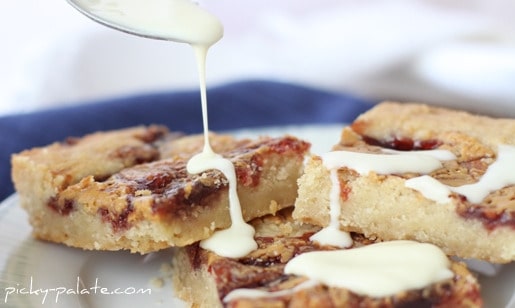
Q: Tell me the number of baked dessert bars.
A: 3